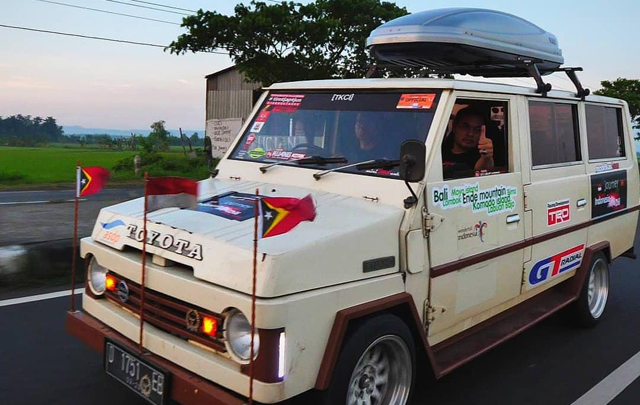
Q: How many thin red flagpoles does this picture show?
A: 3